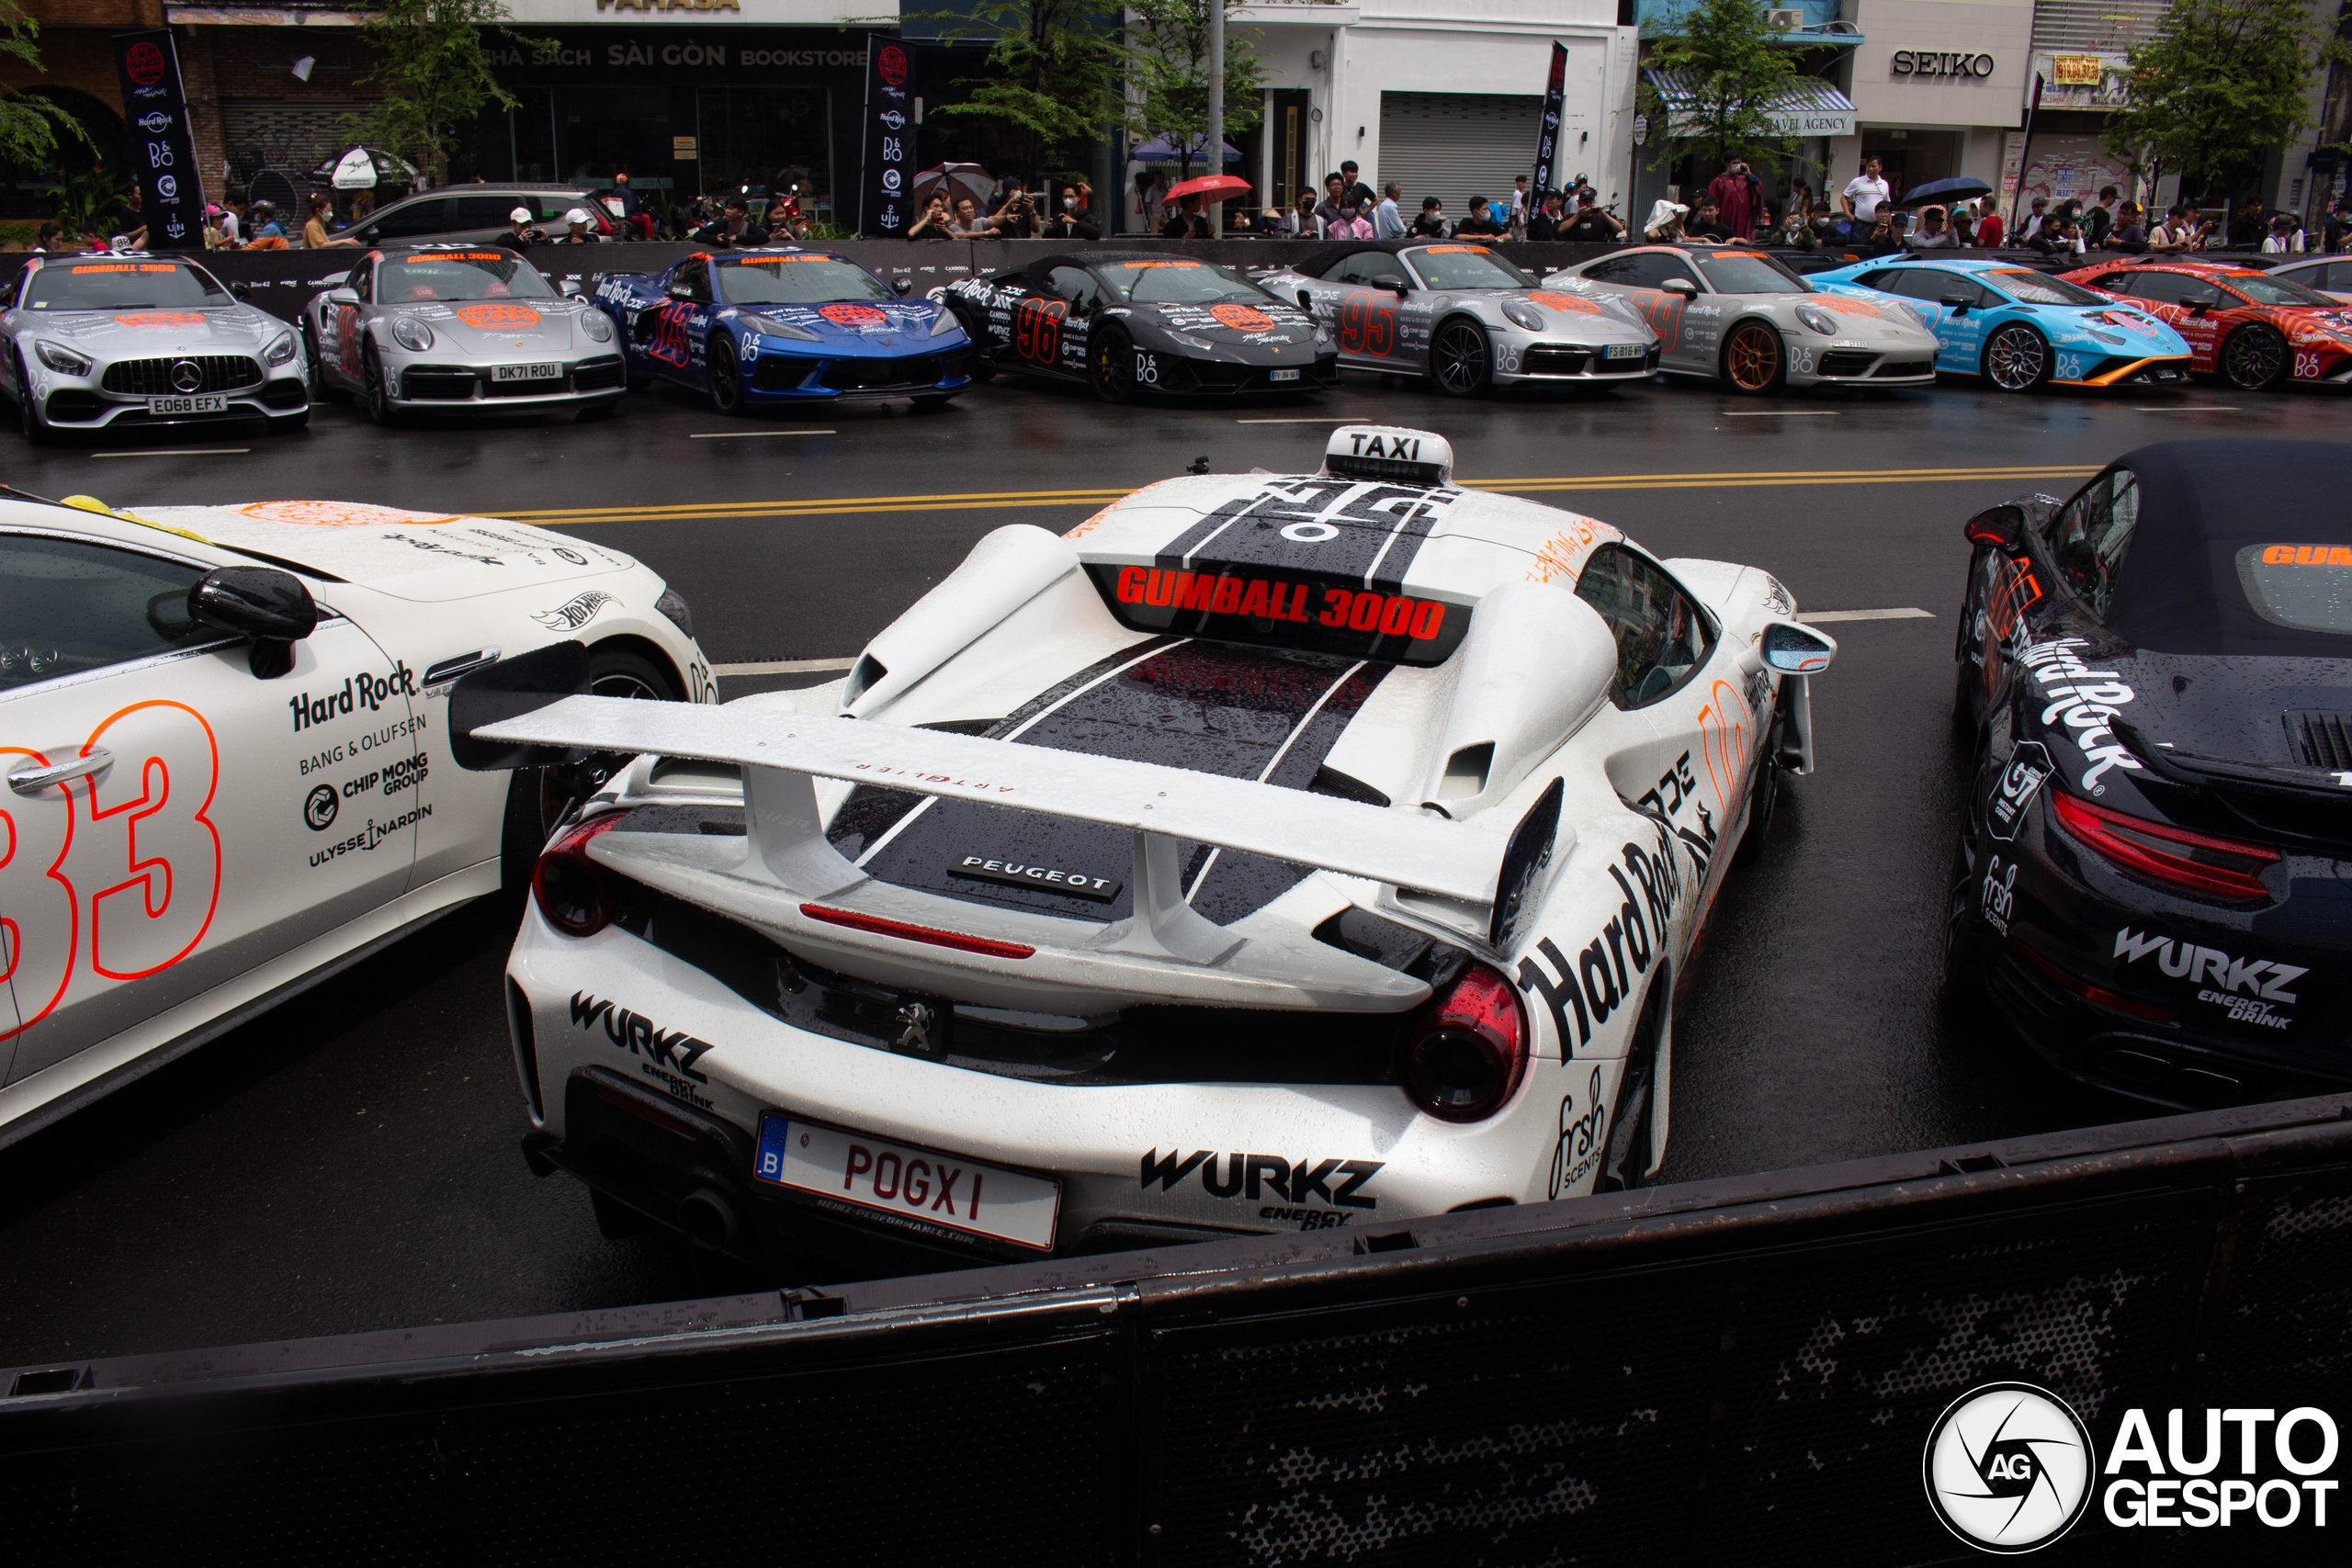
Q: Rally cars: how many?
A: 12